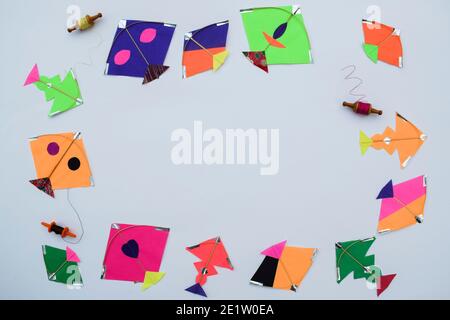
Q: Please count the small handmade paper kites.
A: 13